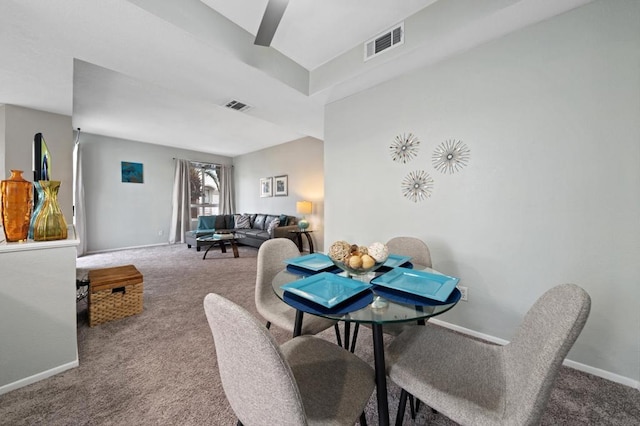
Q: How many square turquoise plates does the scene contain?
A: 4